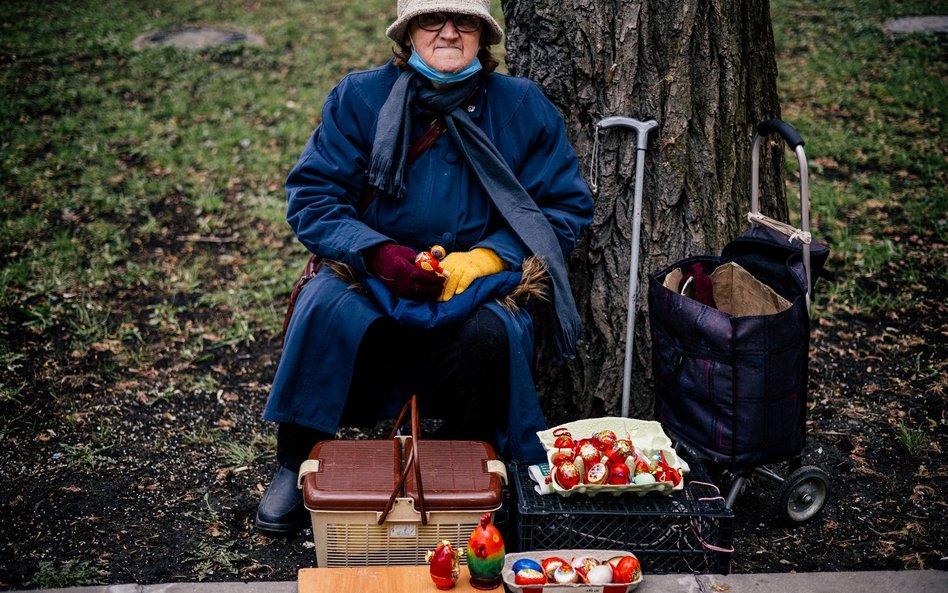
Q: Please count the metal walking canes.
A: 1